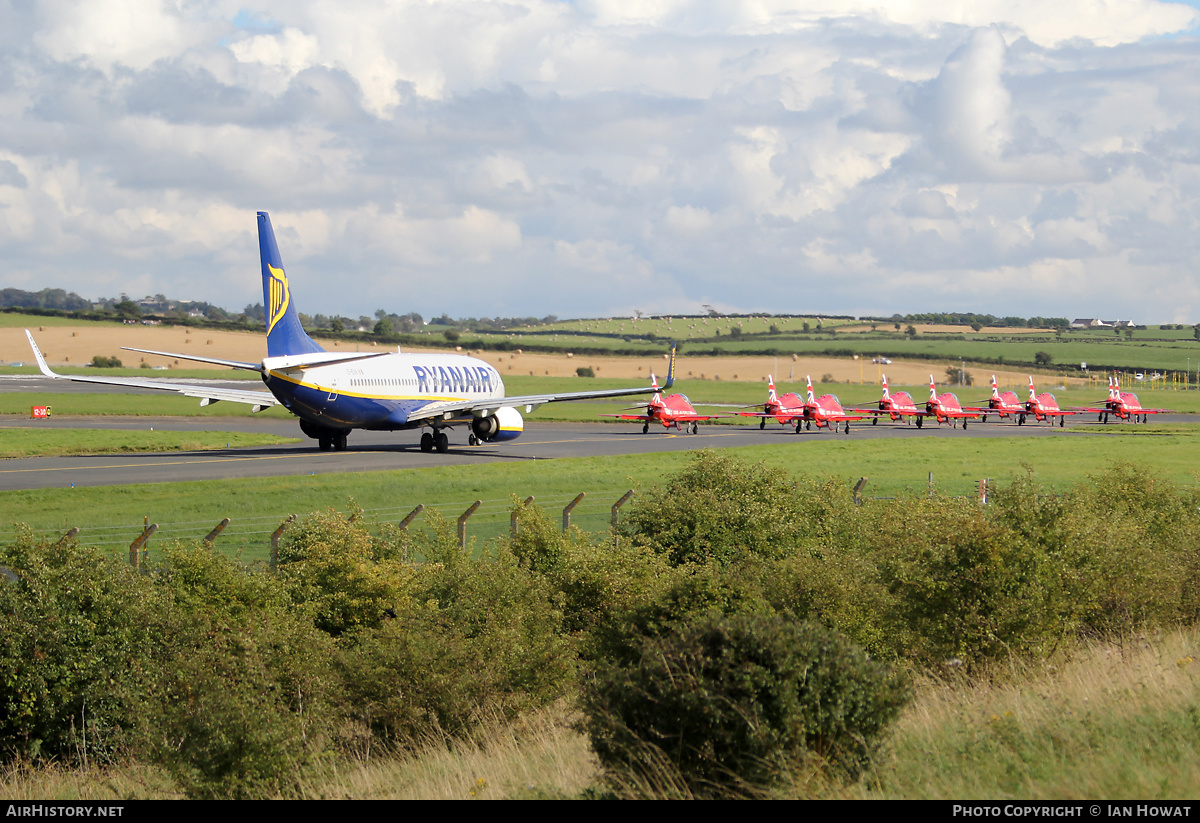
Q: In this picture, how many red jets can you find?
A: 9